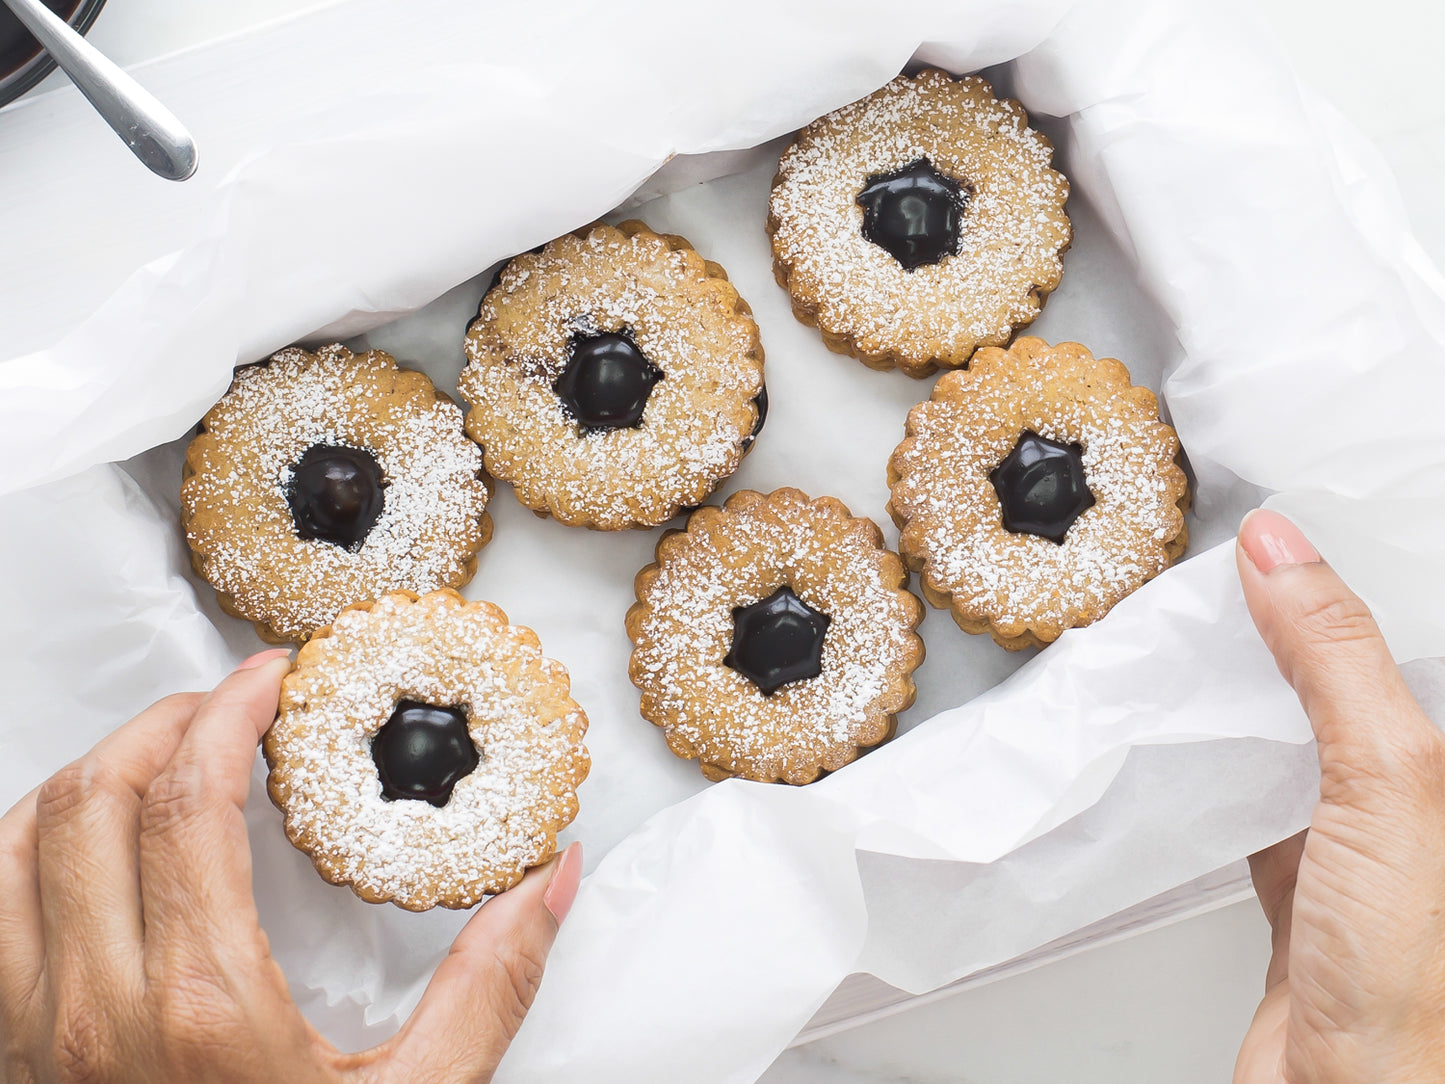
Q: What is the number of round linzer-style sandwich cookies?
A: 6